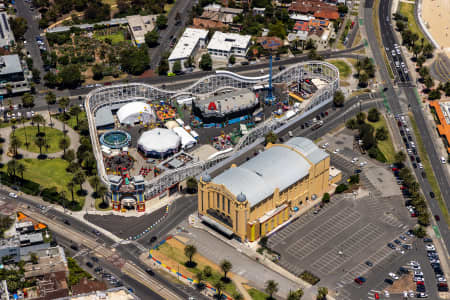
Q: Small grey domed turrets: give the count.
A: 2